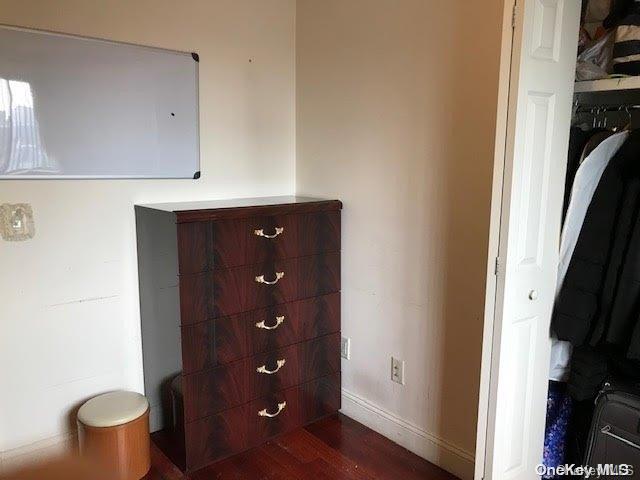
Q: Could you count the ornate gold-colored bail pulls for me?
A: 5